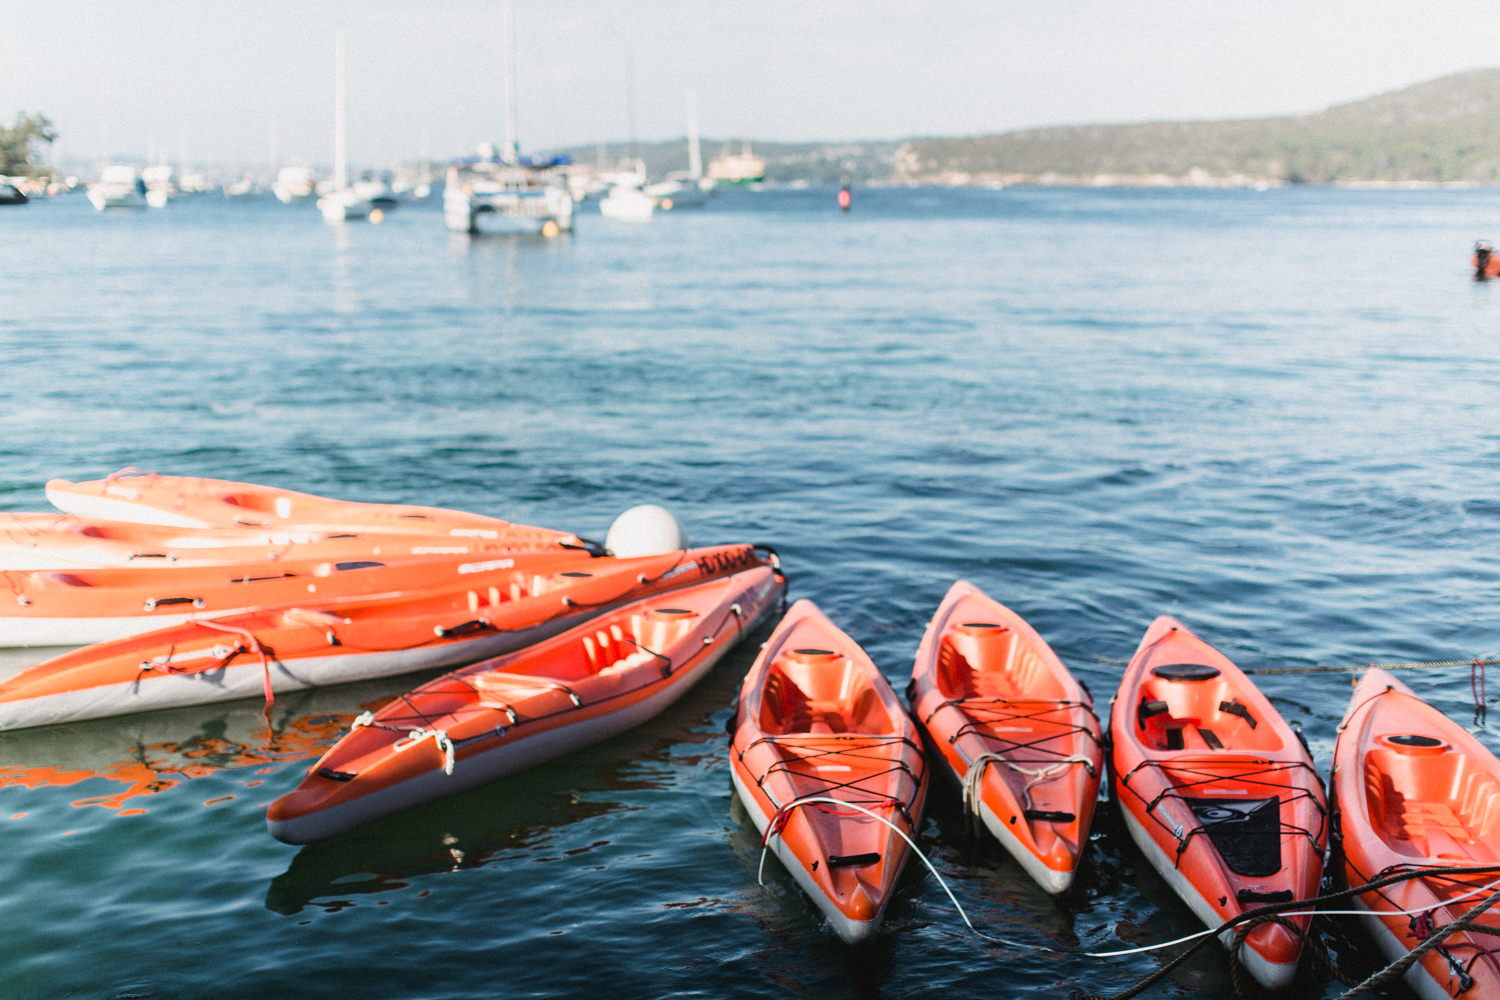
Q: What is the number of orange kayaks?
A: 9